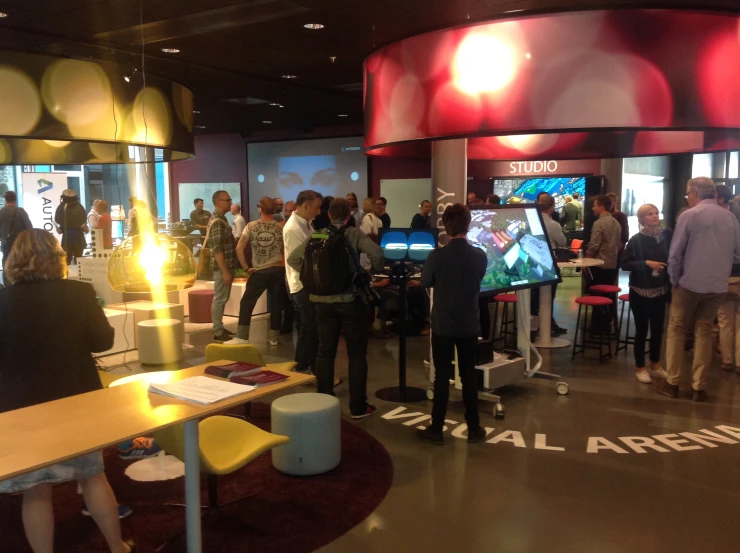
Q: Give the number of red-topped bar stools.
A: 4